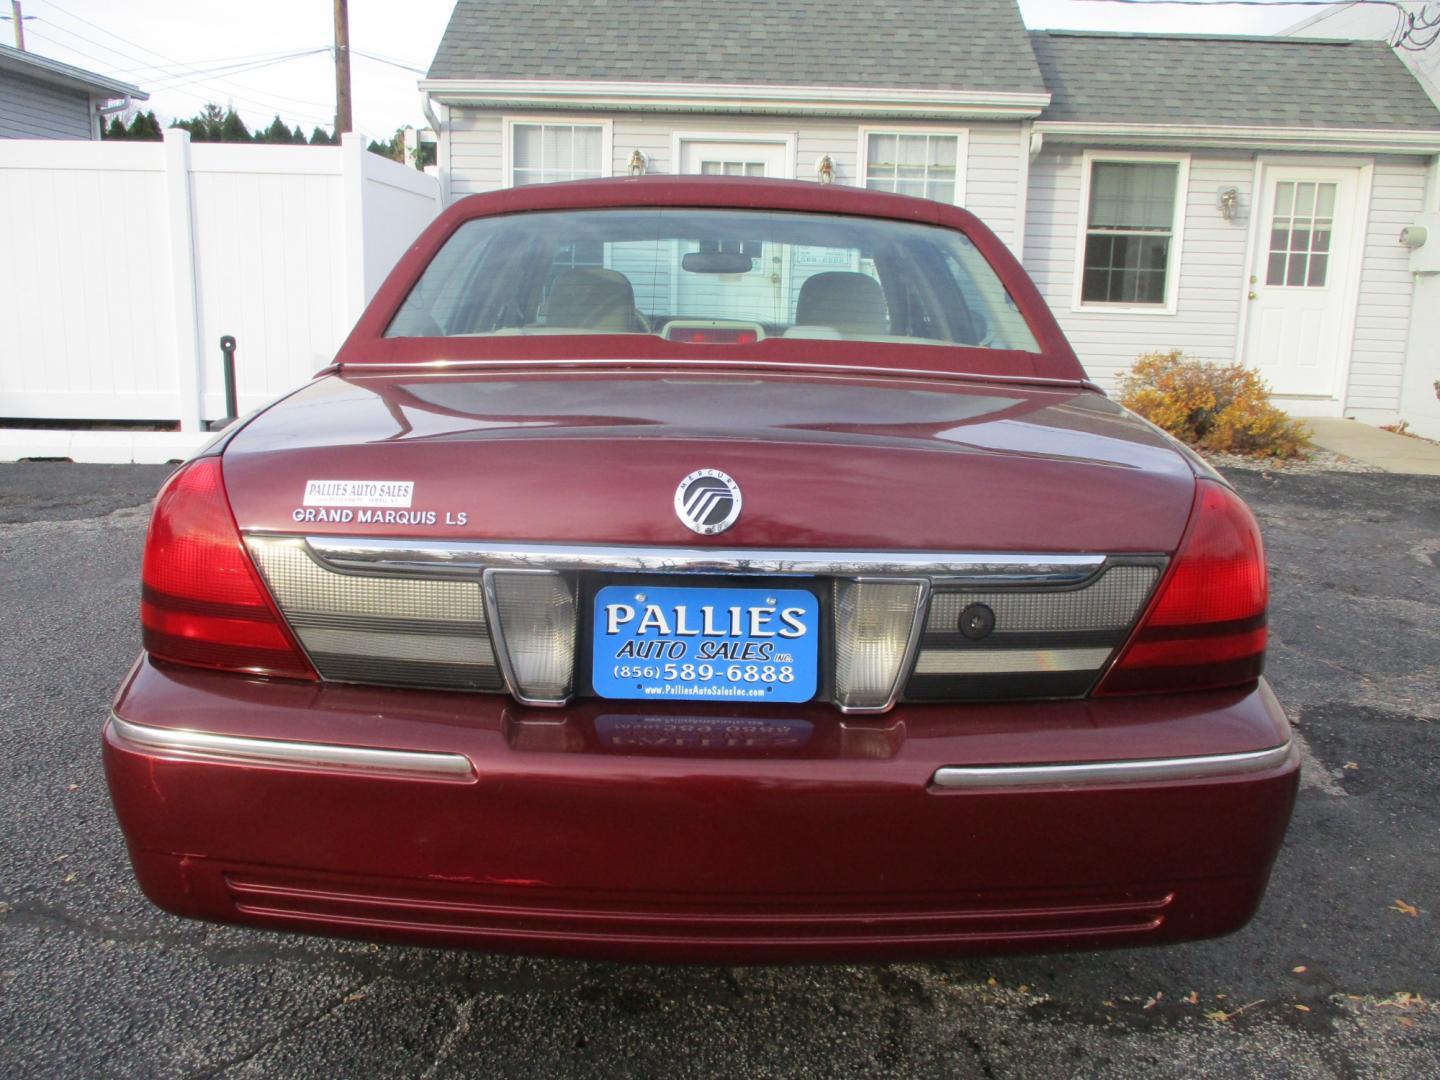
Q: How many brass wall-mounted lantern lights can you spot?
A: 3